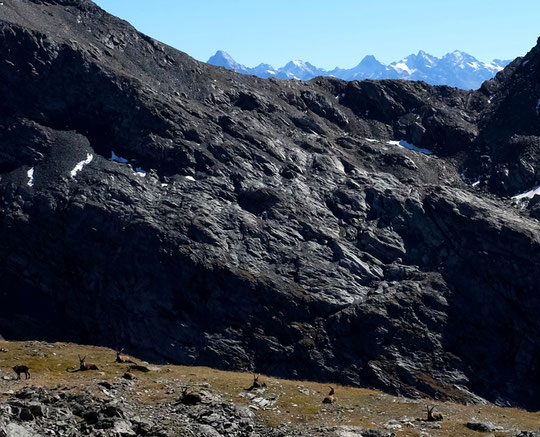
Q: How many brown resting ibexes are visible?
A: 7